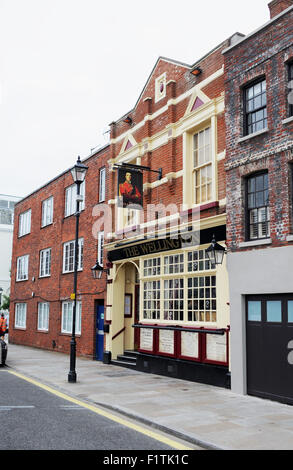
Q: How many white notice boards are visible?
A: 4